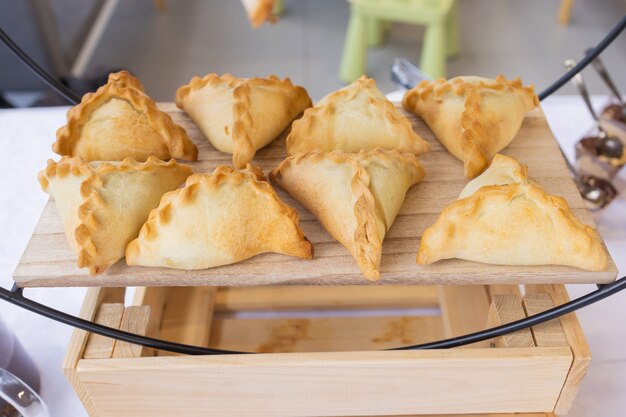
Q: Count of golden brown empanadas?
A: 8